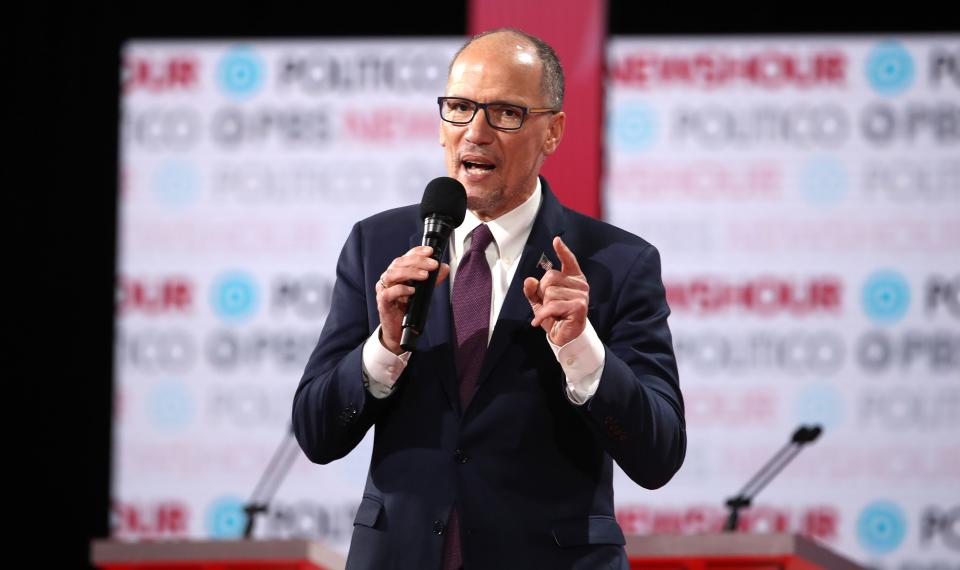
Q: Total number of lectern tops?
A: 2